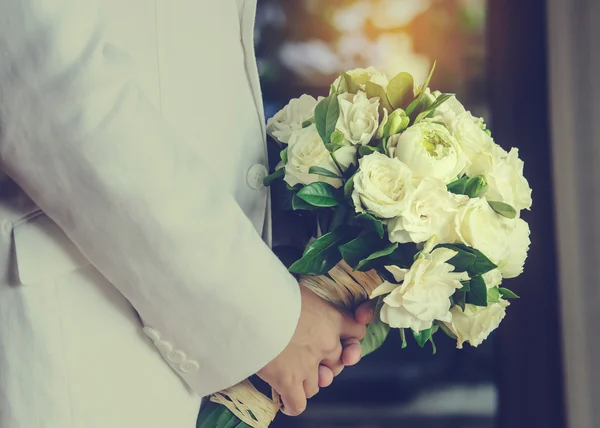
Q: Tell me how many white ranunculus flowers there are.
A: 1